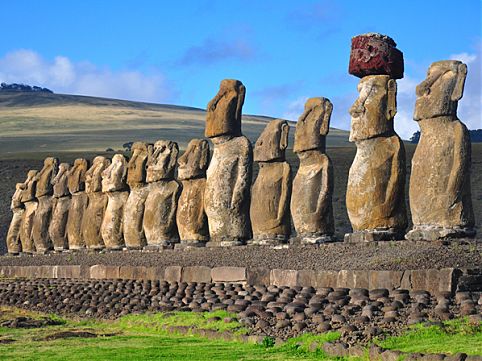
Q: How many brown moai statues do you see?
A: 15